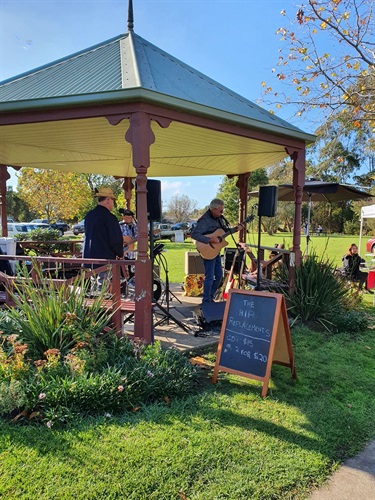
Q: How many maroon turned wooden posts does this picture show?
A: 5